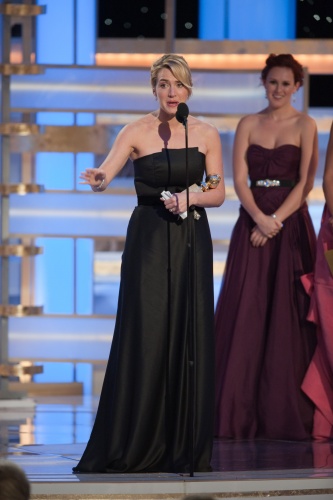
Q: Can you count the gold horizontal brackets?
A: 7